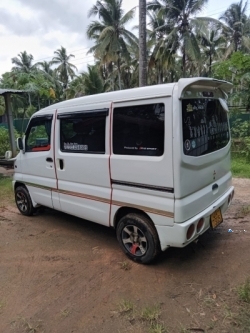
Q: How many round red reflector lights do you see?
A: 4